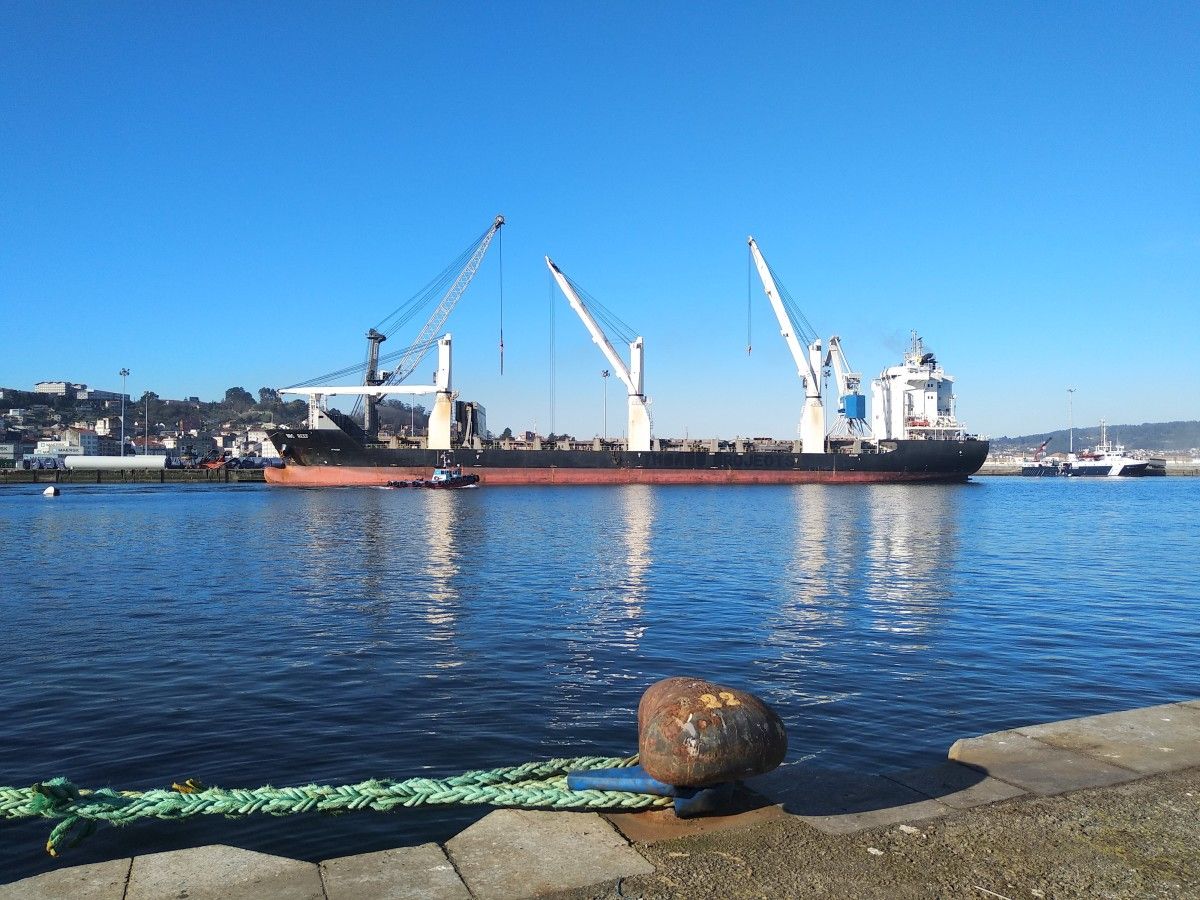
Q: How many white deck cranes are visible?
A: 3